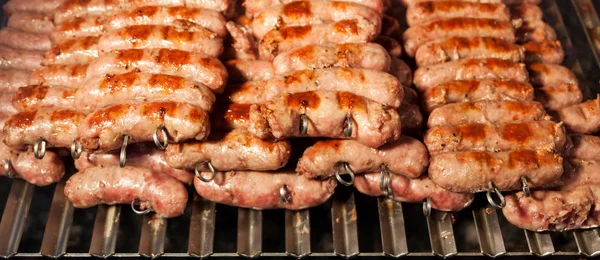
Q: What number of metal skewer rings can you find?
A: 15